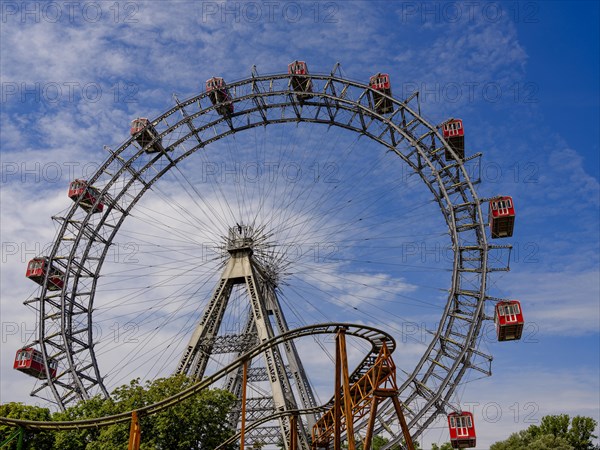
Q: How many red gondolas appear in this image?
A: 11